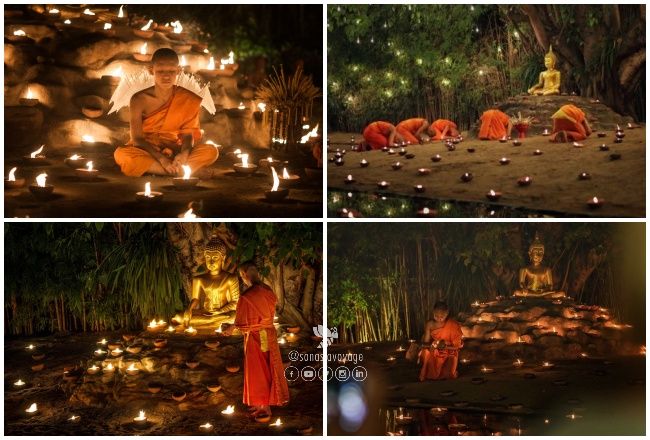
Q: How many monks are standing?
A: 1